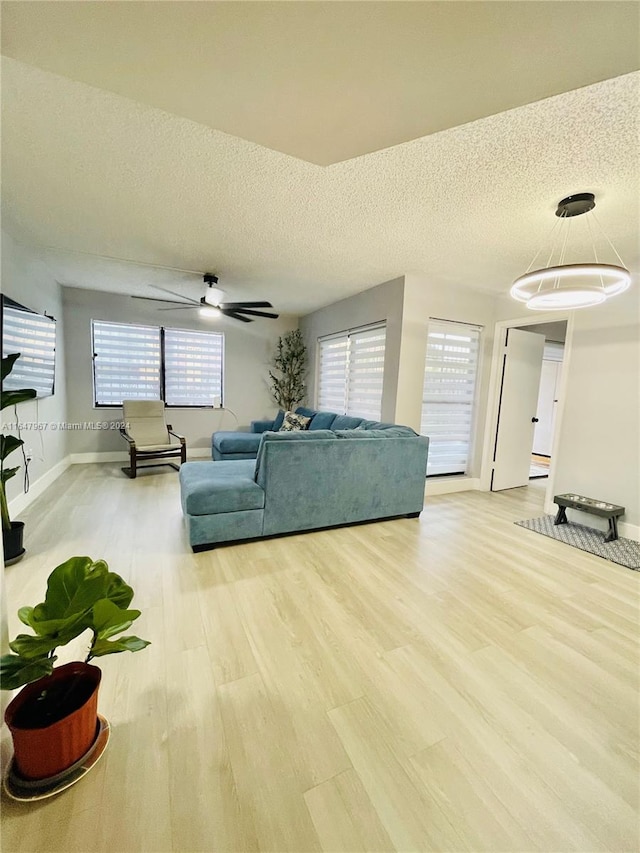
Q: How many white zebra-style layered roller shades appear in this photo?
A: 5